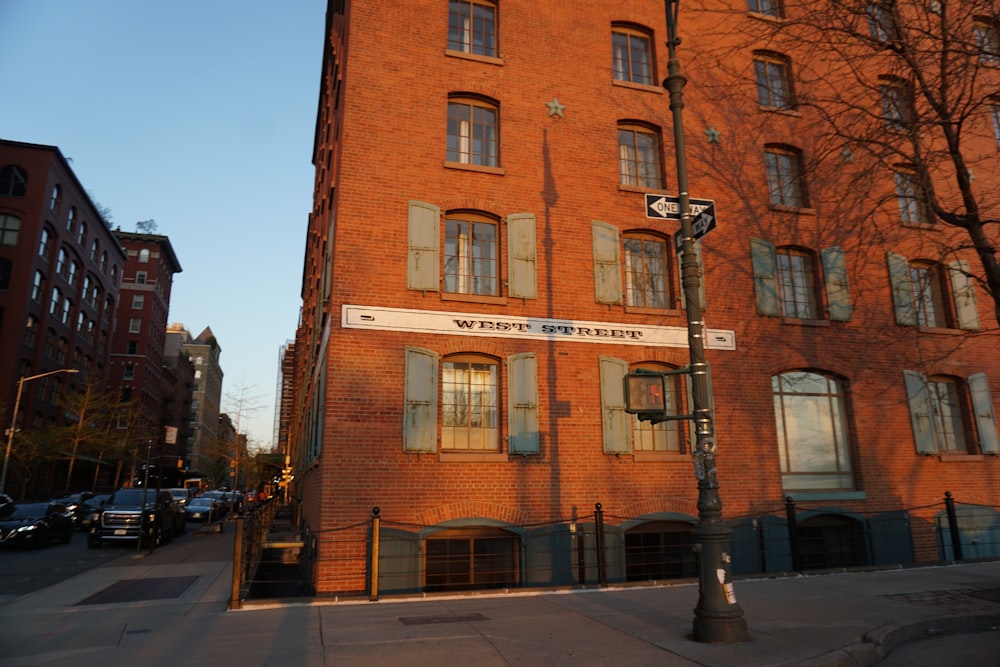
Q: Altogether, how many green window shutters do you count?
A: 14